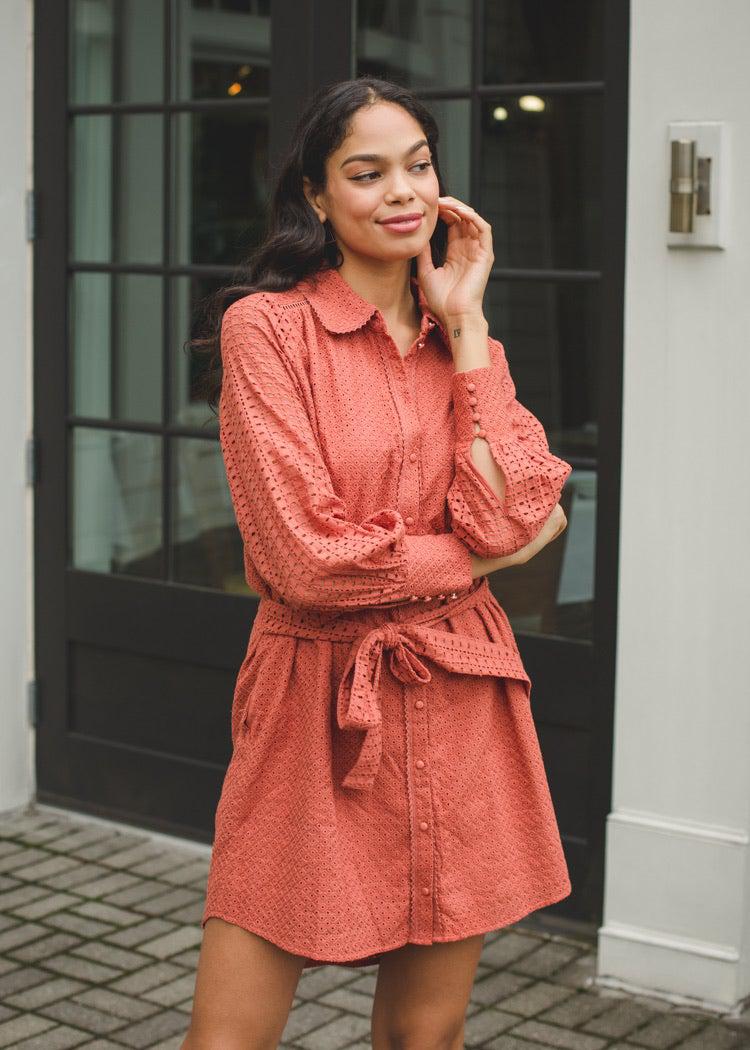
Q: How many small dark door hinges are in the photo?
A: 3